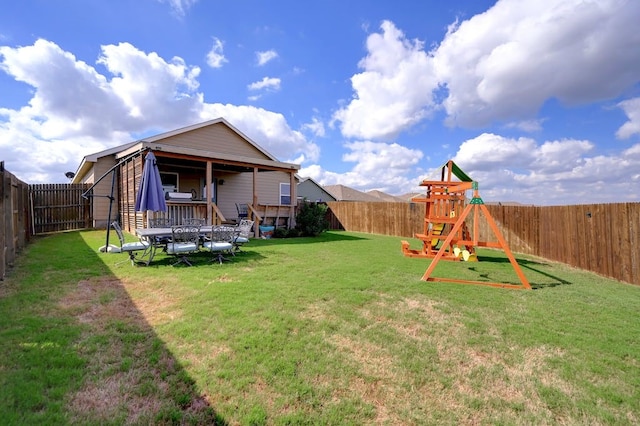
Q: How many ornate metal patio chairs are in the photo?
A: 6